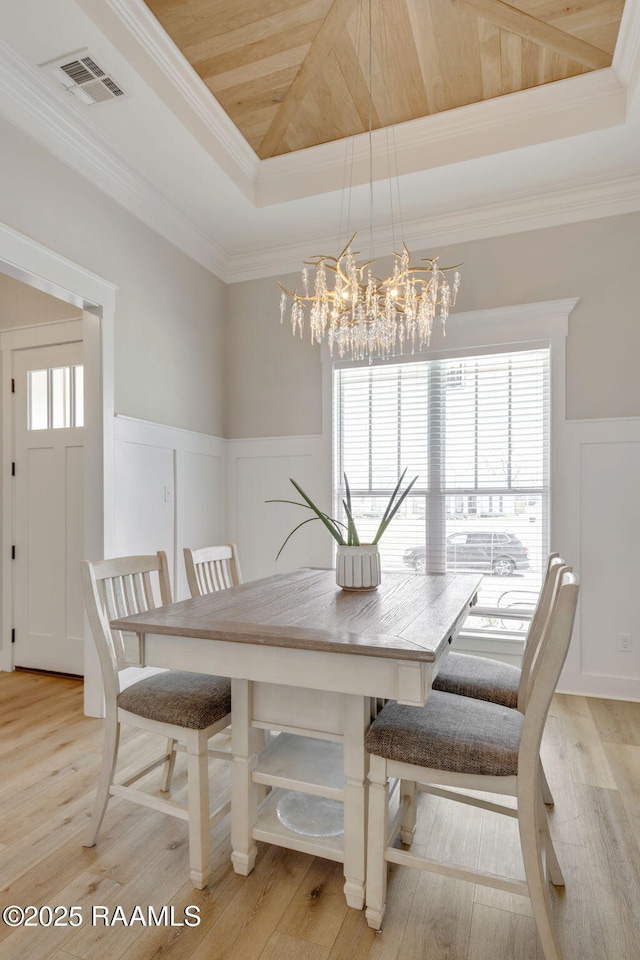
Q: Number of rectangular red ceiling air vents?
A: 0